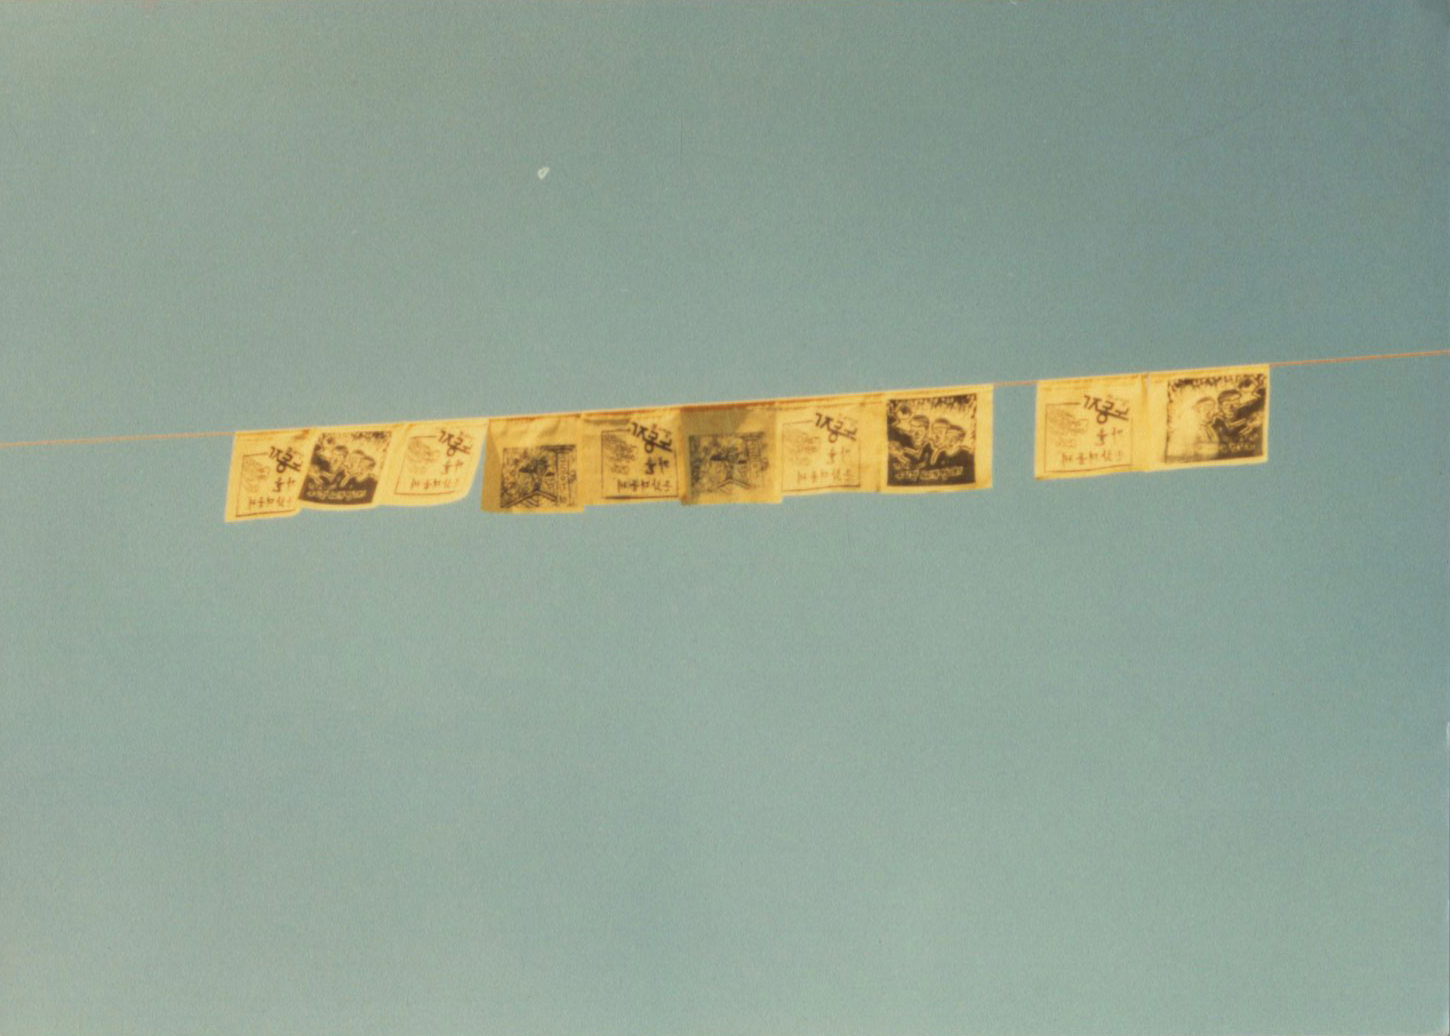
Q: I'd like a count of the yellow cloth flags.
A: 10